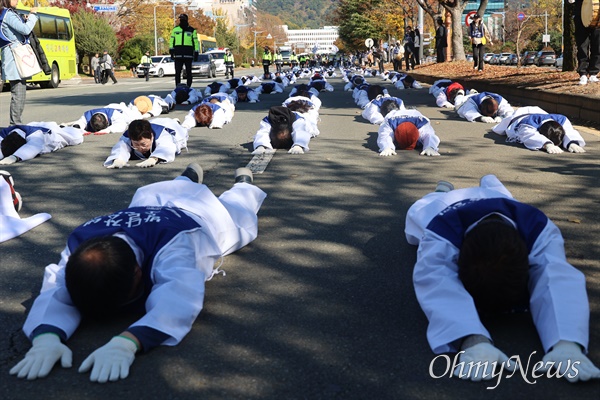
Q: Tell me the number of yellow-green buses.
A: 1